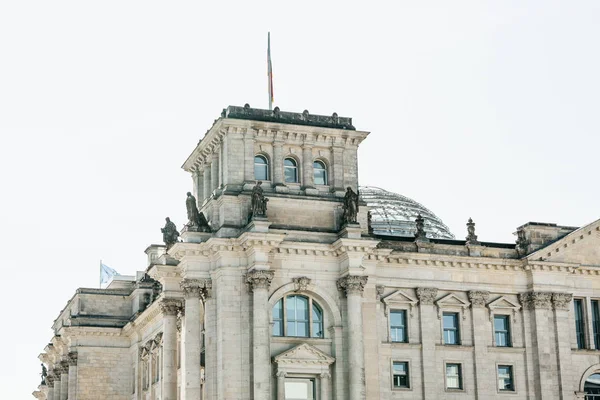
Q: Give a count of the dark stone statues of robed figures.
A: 4